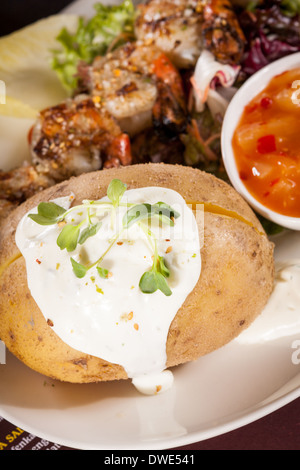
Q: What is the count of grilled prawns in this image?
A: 4